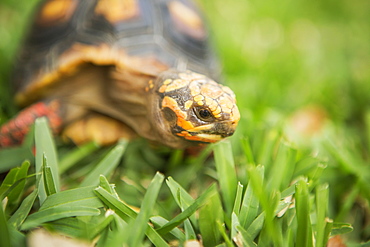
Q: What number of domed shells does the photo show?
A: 1